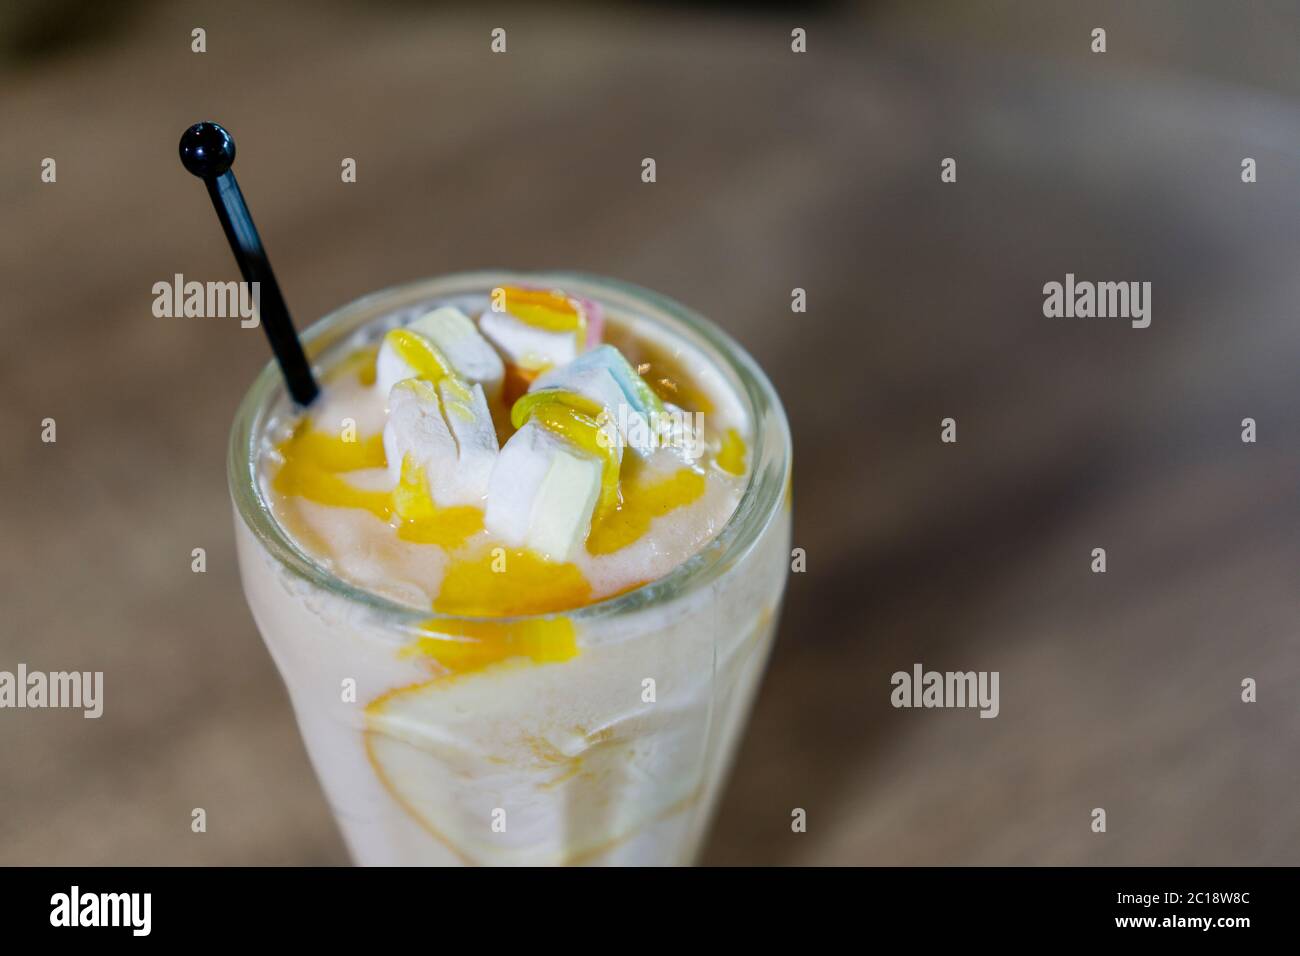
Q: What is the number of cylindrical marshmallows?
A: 0